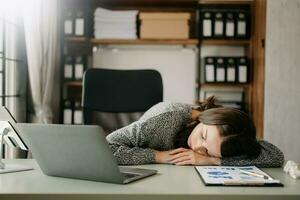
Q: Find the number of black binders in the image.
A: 14